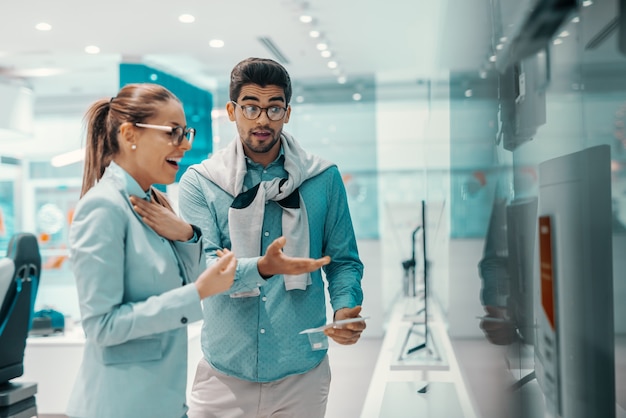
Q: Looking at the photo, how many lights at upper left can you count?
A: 4